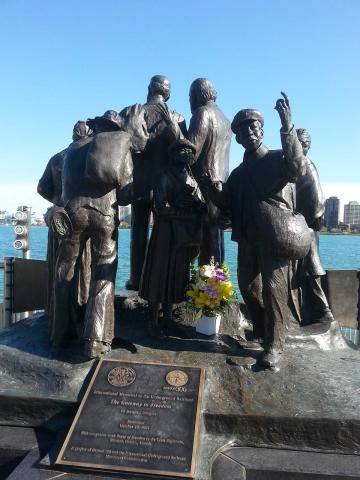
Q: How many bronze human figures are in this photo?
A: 7